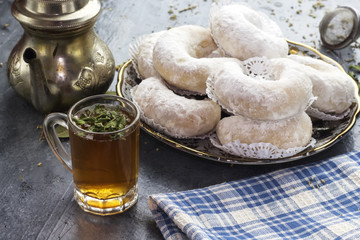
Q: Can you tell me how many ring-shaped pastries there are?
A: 7